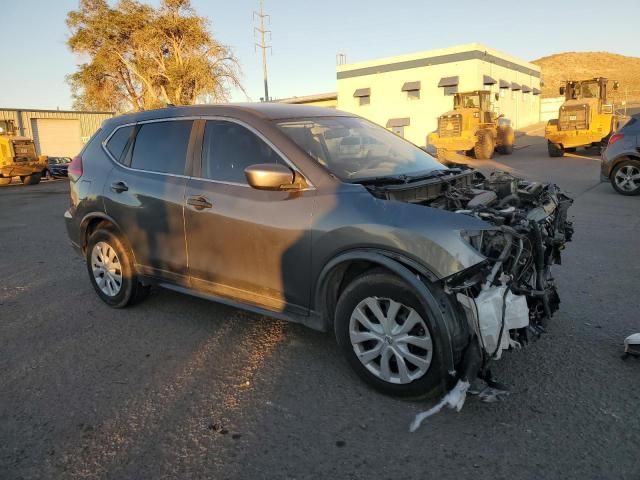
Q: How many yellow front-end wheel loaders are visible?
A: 3